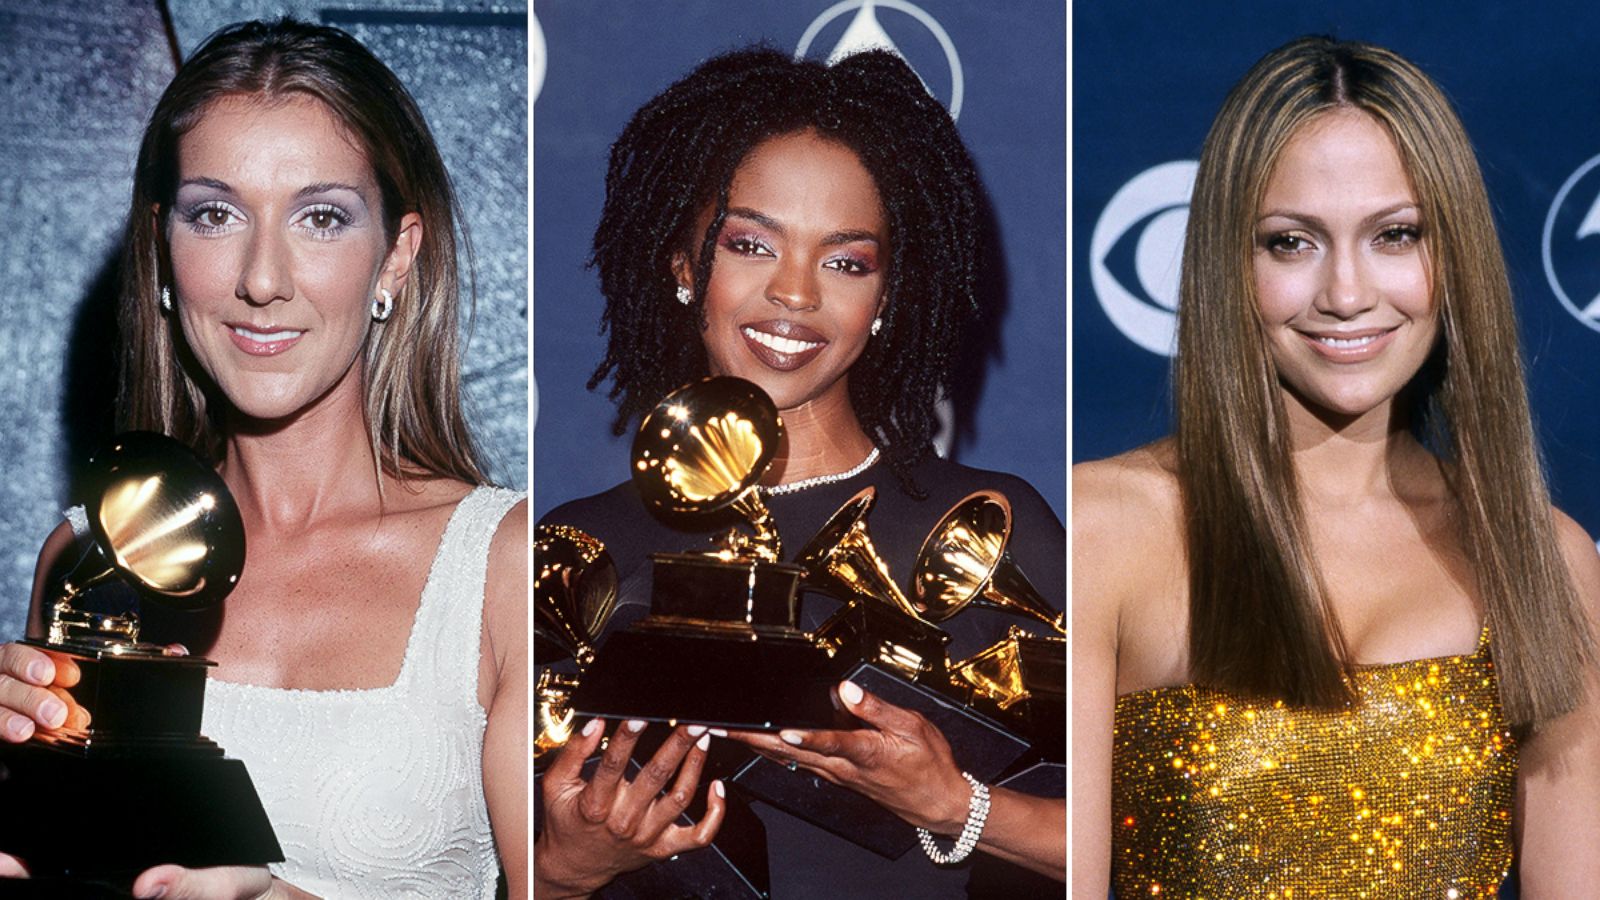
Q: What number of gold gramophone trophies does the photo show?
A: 5